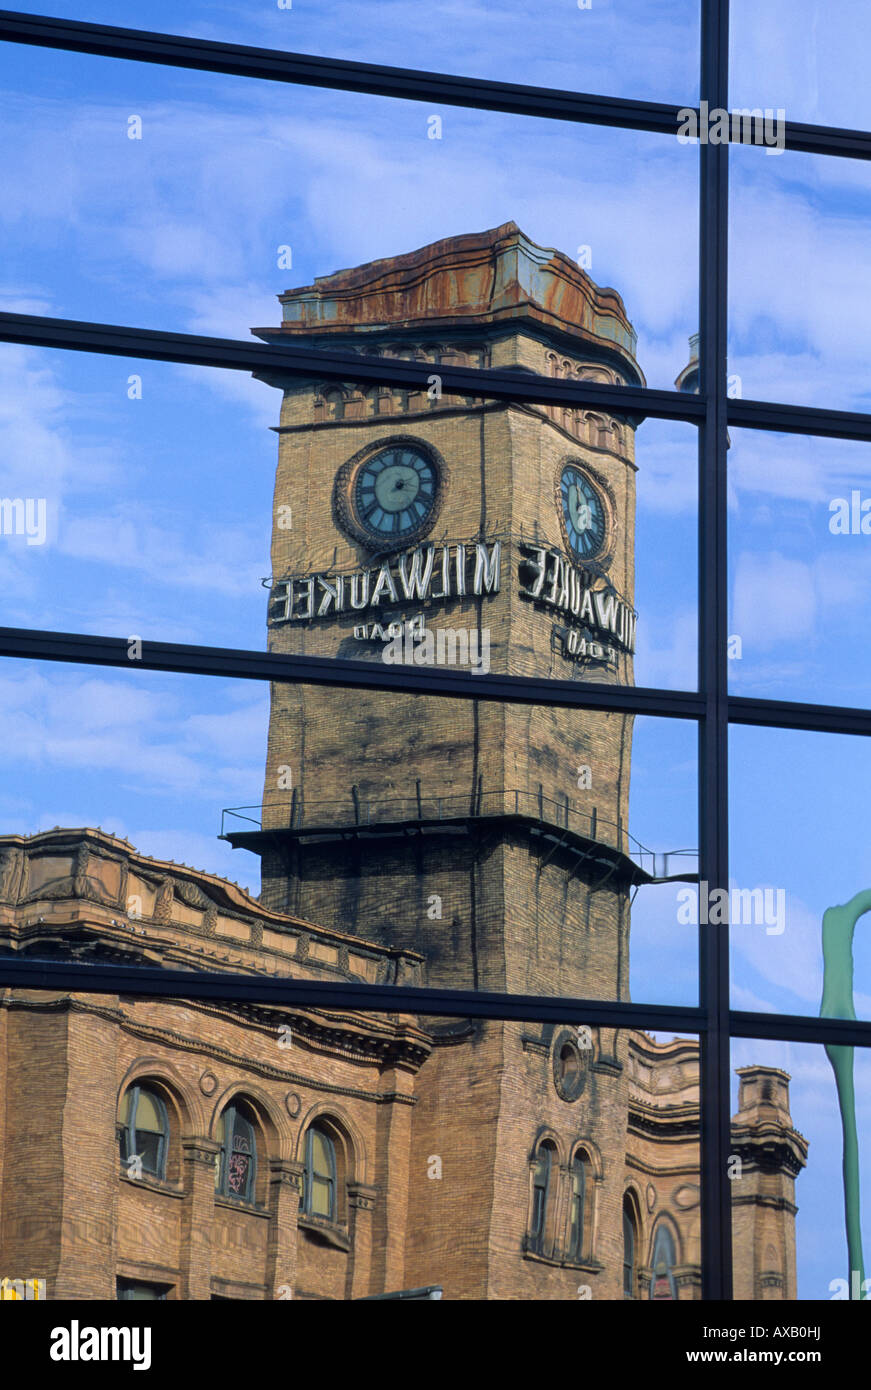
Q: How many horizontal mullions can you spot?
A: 4